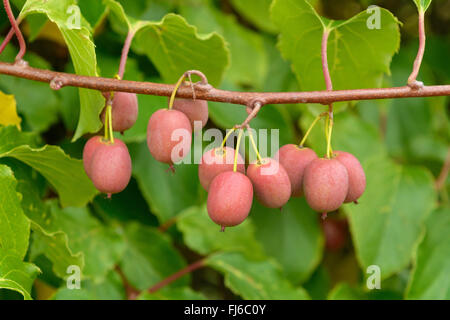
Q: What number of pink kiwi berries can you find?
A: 11